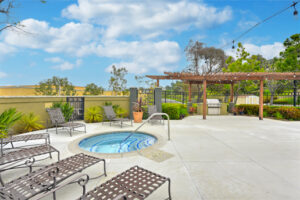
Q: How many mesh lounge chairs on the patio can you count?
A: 7